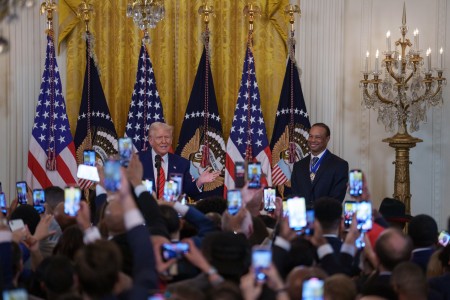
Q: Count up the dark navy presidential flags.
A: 3